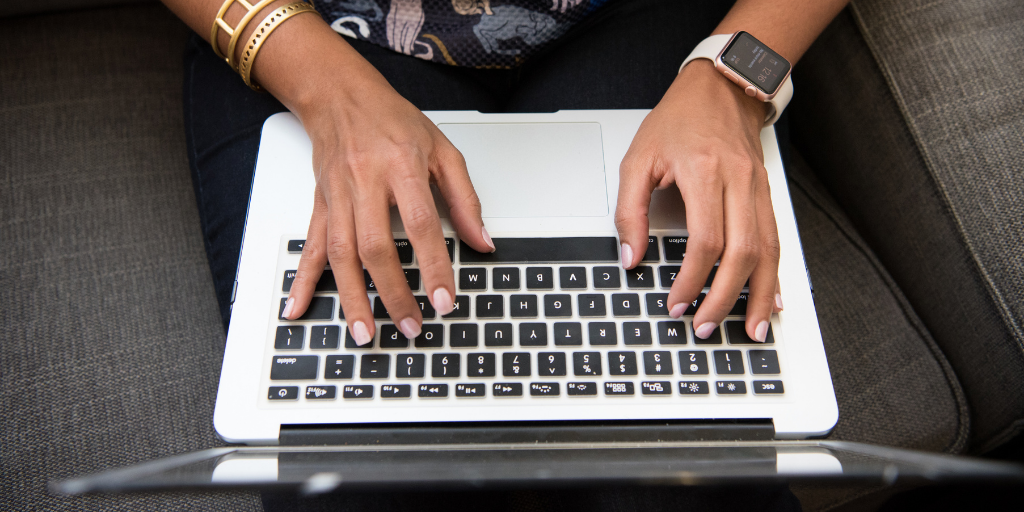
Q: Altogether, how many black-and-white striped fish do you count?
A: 0